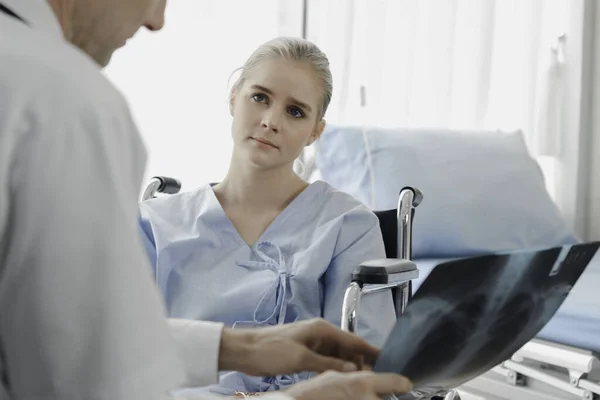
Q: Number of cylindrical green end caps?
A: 0